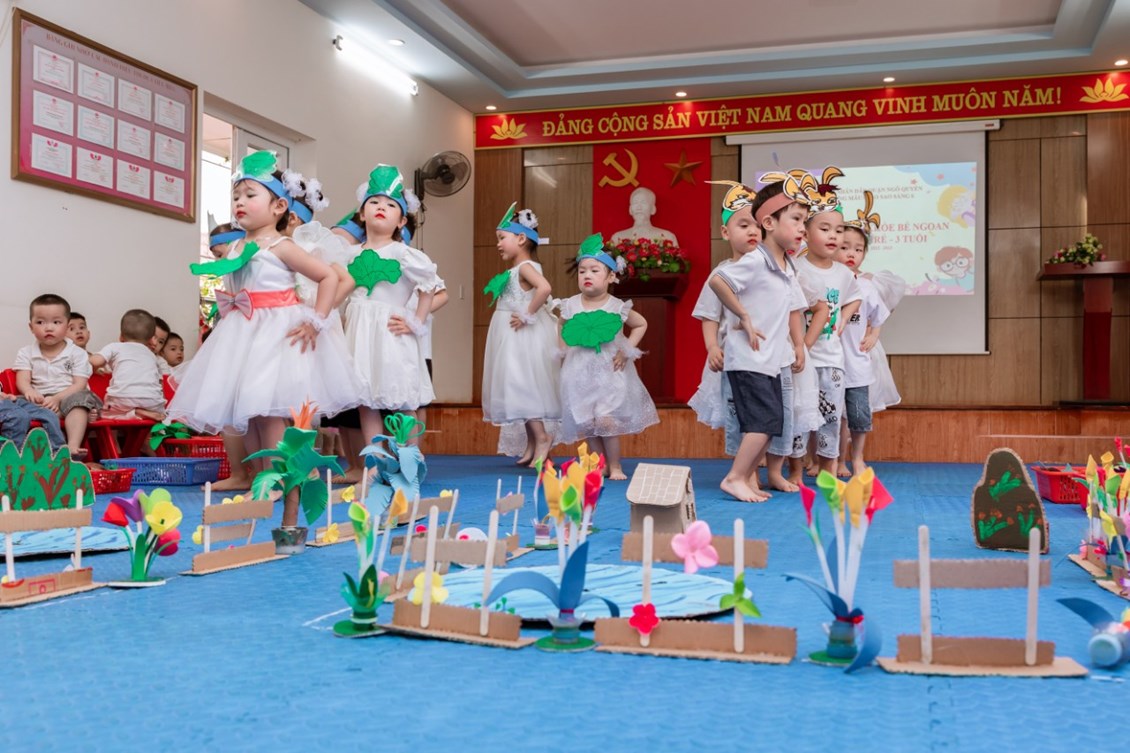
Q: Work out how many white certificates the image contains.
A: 12